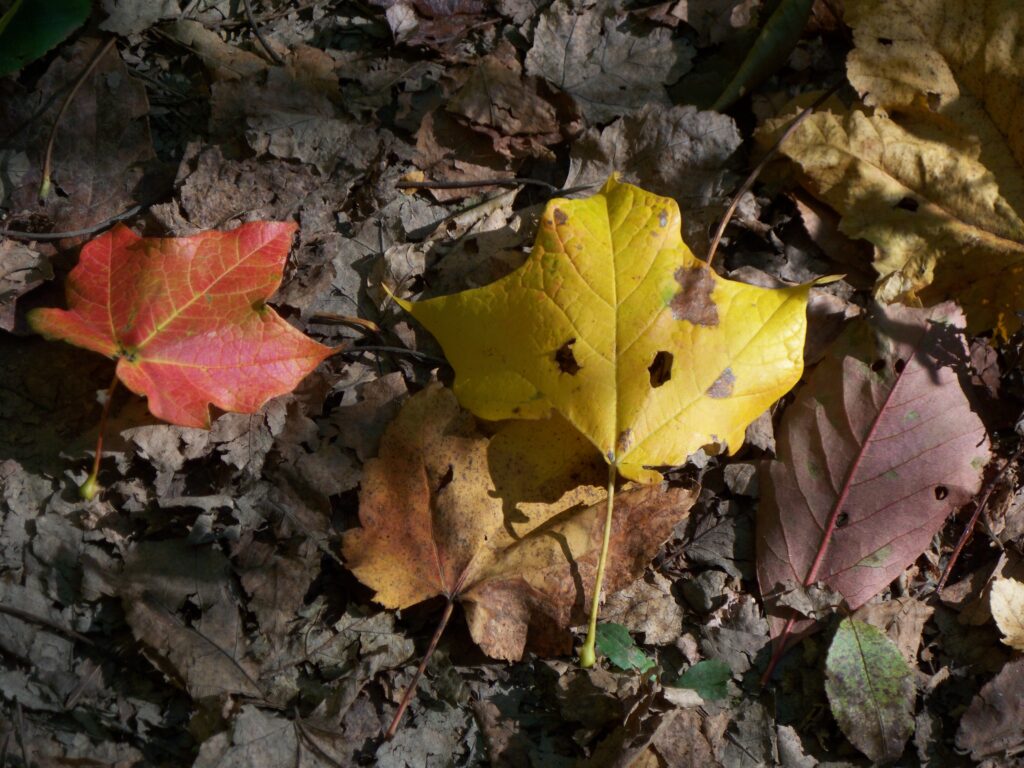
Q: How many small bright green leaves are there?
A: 2